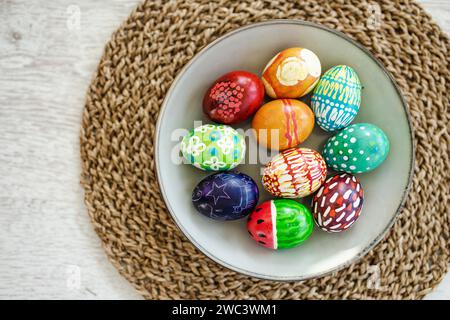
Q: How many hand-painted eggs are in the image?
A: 10